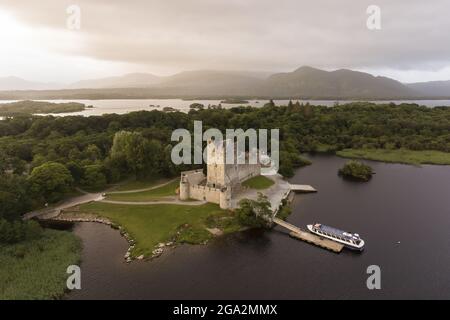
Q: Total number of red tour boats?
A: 0